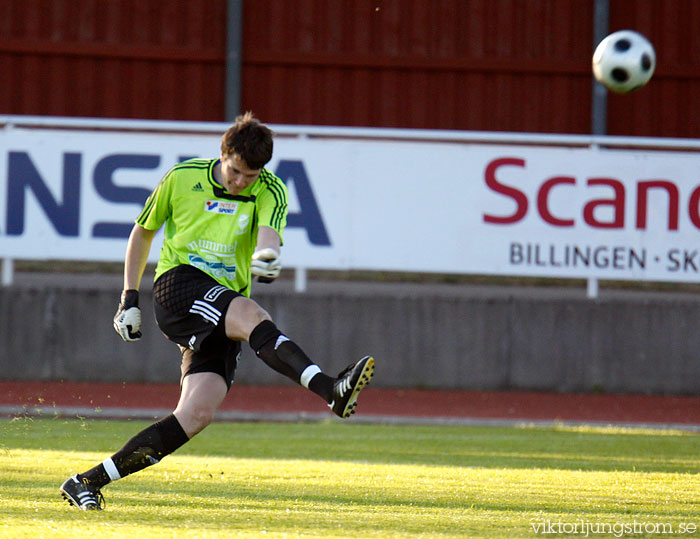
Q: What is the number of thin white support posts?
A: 3